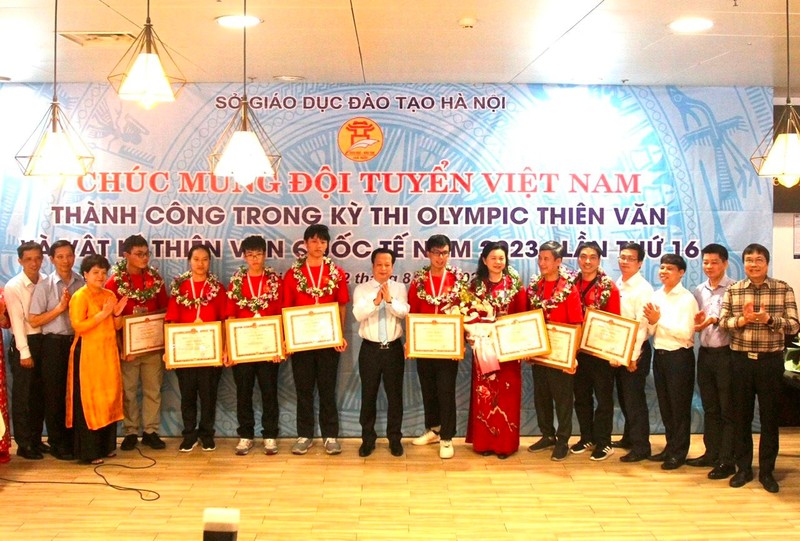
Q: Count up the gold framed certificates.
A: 8